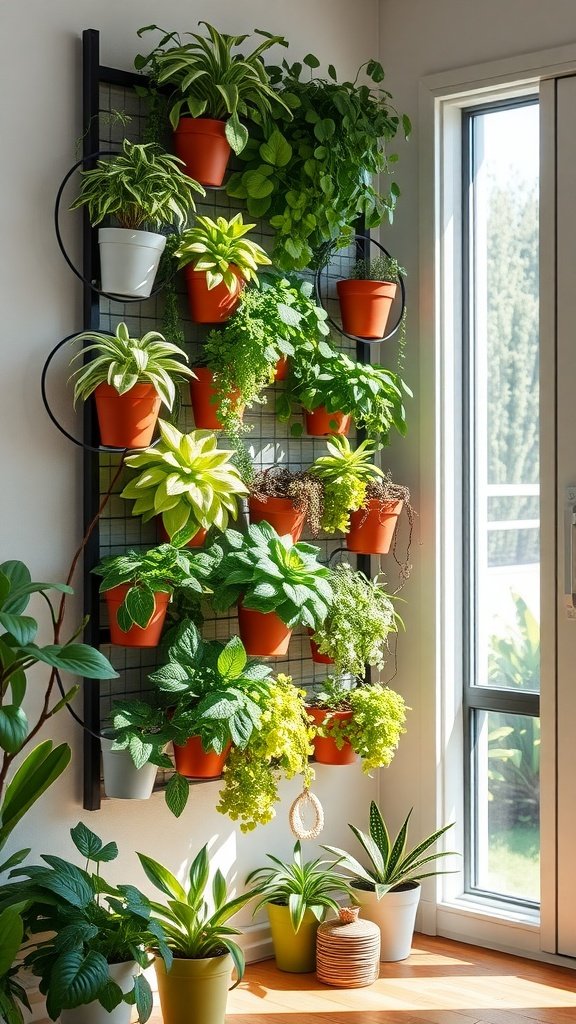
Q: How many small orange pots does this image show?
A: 15